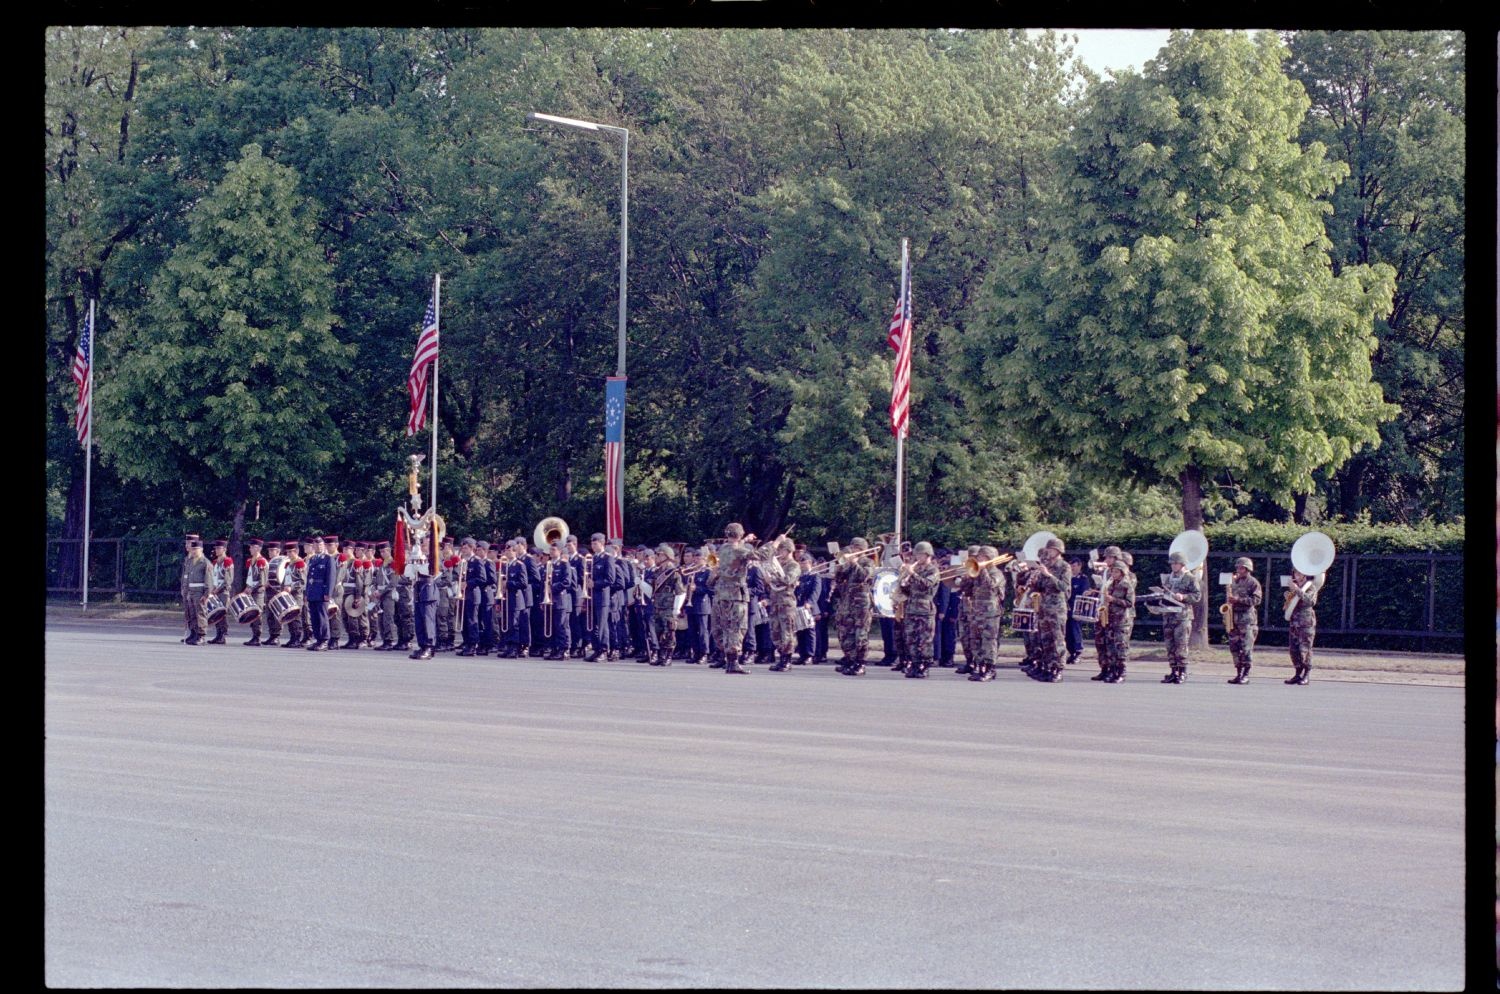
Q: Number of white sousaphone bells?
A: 3